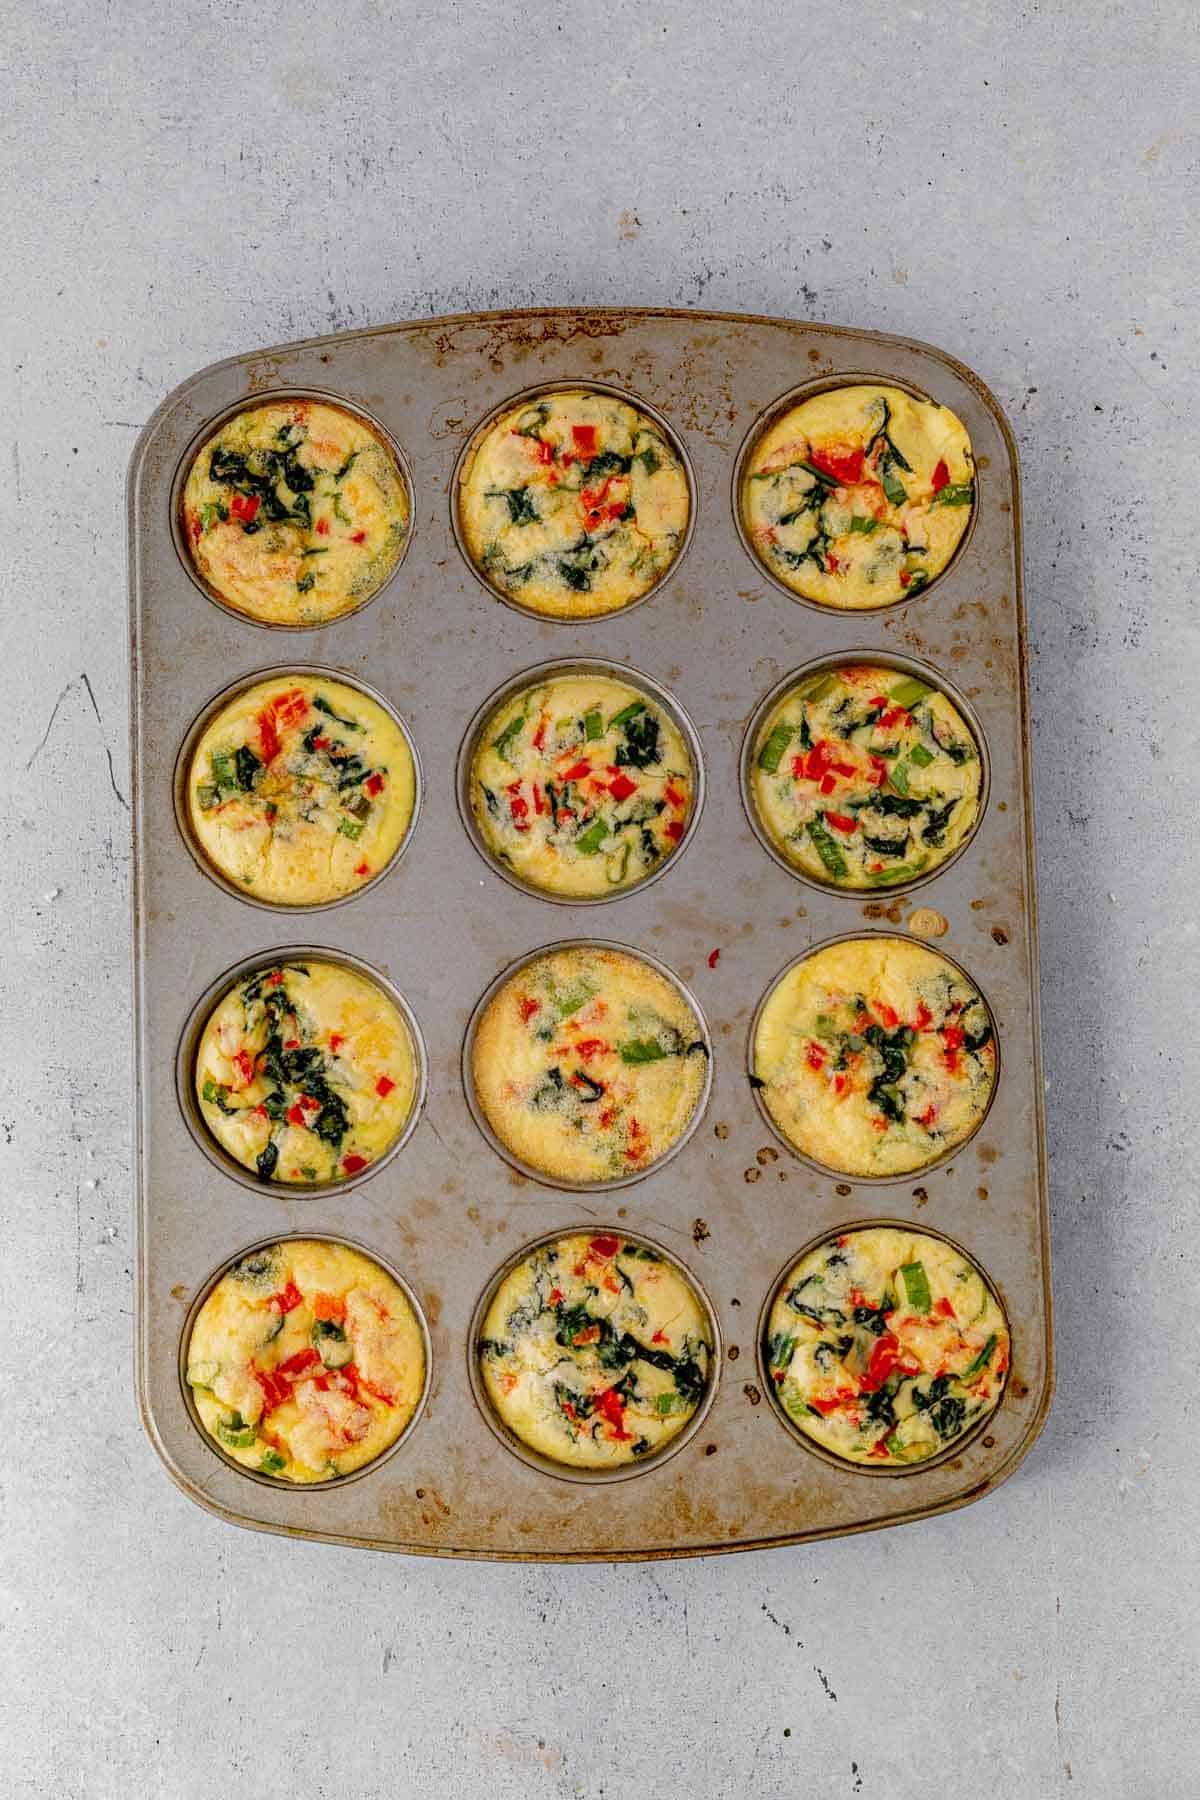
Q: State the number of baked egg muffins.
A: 12